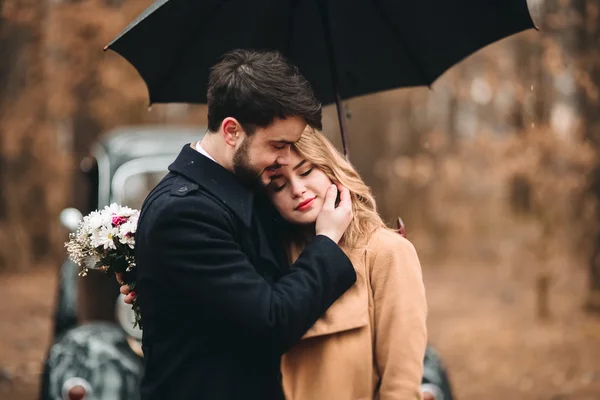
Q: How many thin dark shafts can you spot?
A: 1